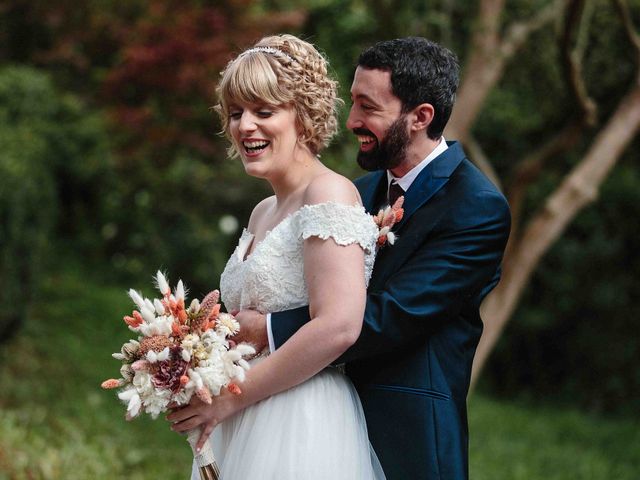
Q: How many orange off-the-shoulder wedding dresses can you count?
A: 0